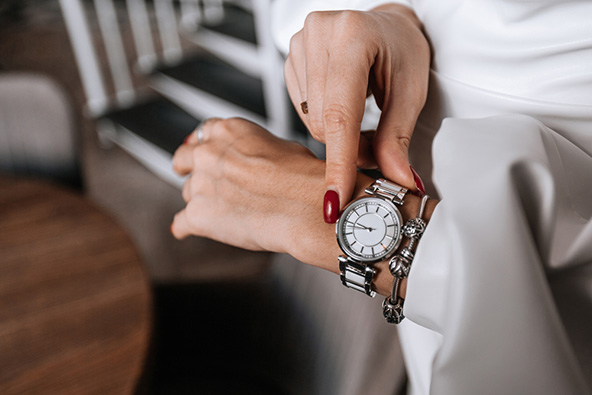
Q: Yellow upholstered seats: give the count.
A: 0